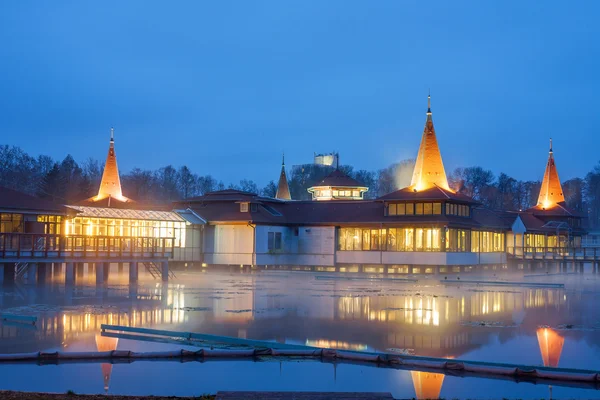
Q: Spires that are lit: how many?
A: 3